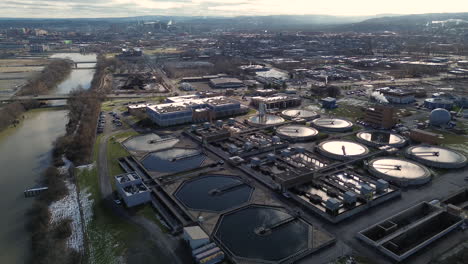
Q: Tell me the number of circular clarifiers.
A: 8